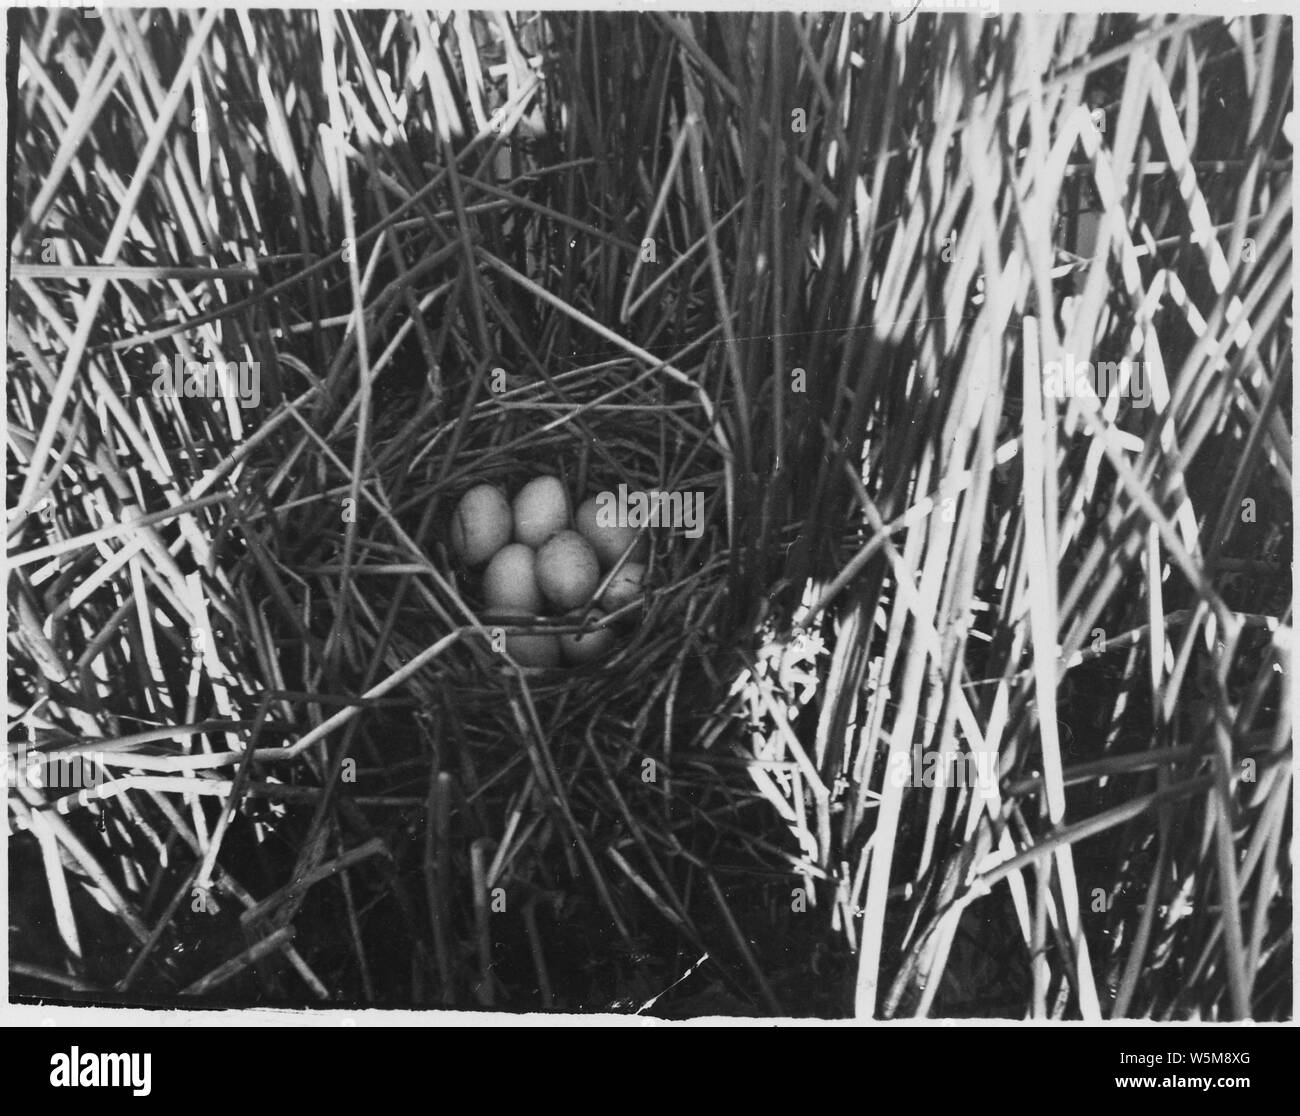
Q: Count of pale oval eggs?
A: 8